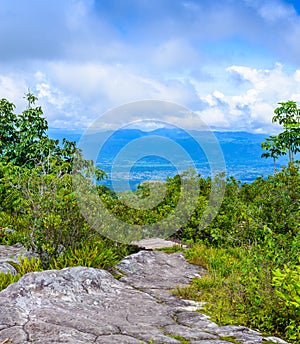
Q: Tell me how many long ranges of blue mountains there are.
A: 1